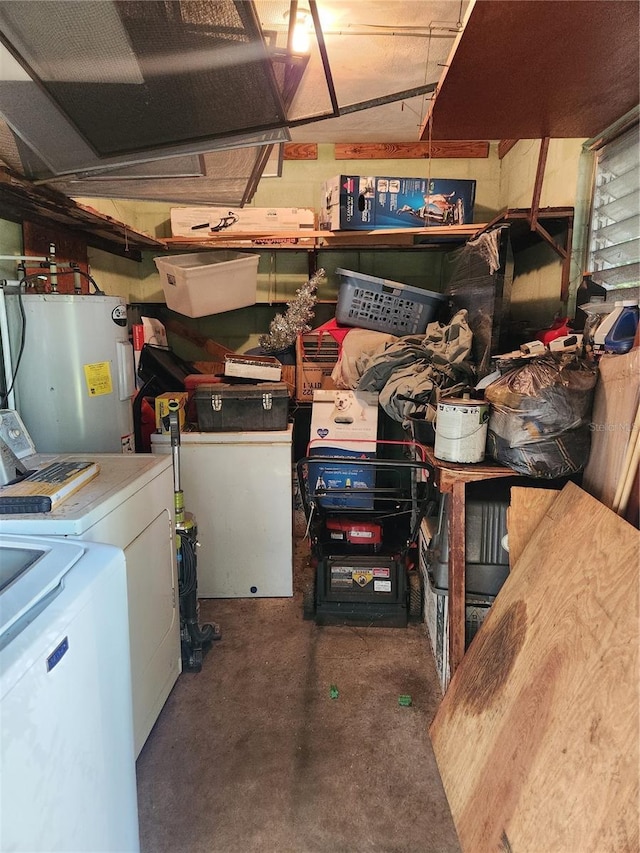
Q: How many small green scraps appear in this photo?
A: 2